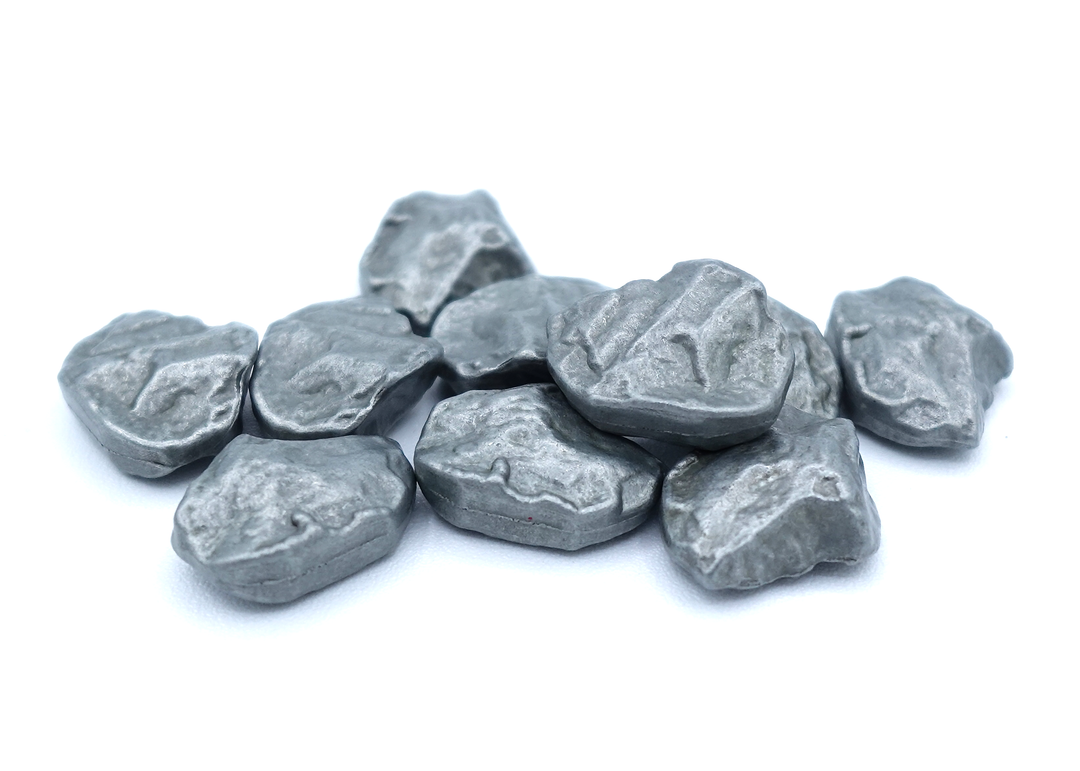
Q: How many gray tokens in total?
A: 10